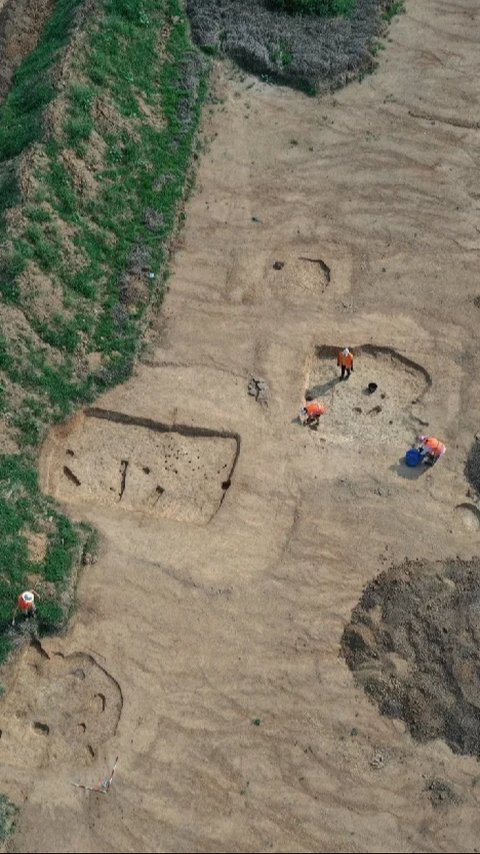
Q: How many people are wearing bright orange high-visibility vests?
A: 4